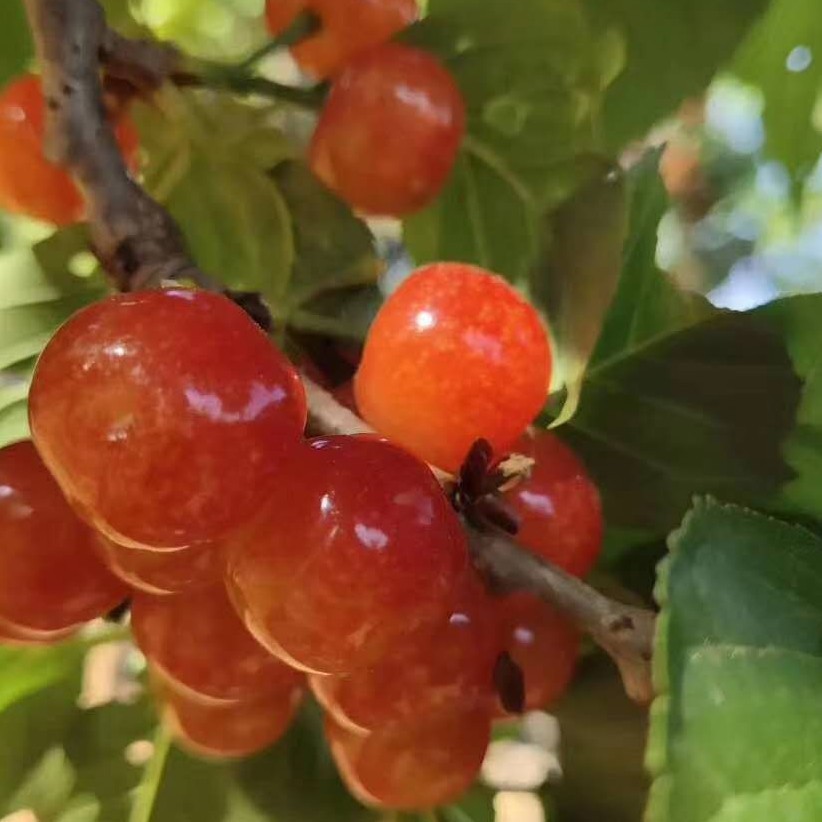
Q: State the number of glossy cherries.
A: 14